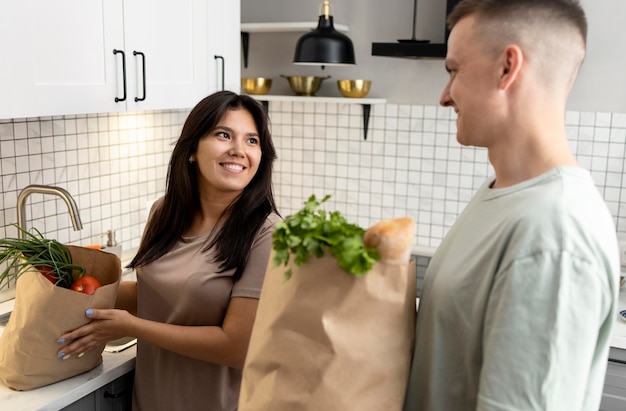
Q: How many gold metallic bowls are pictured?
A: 3